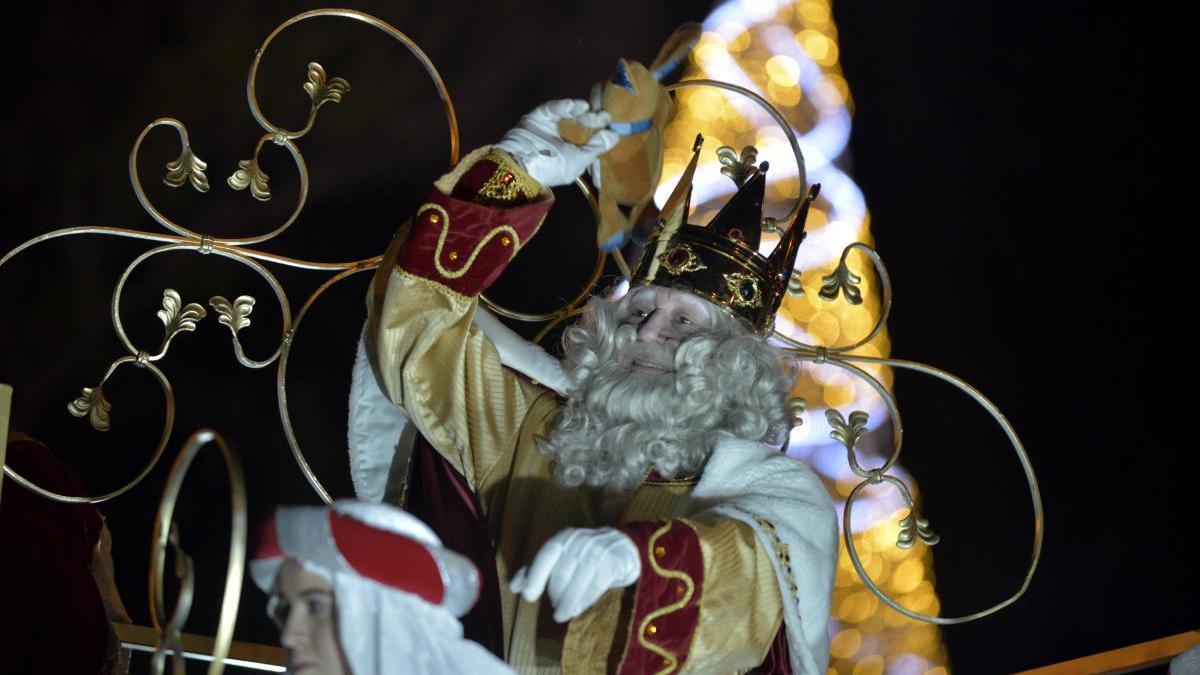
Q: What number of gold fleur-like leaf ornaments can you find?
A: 12